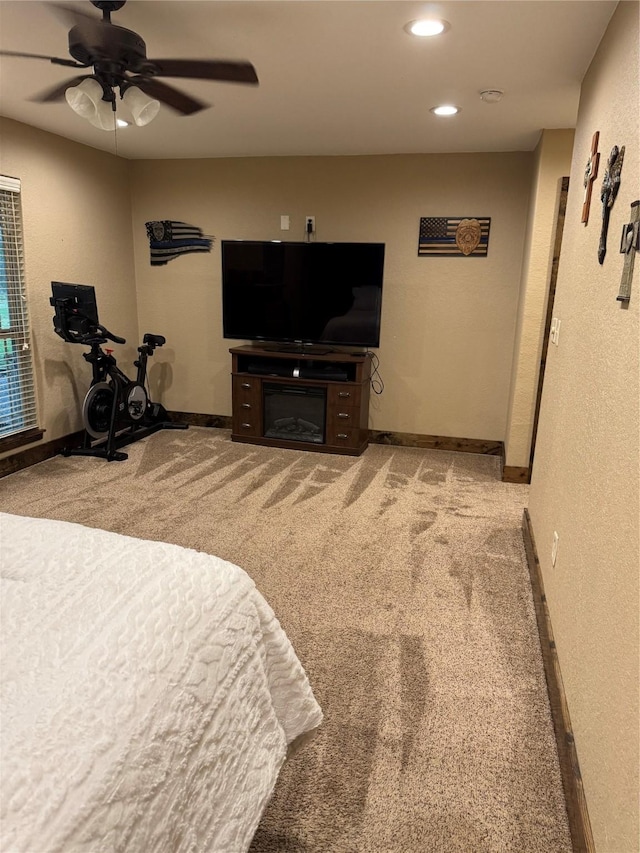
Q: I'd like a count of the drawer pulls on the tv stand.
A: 6